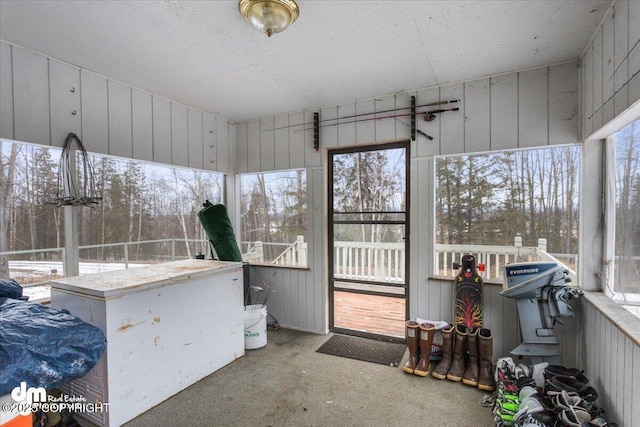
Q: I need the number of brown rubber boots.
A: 6